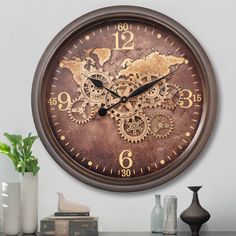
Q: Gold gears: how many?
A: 7